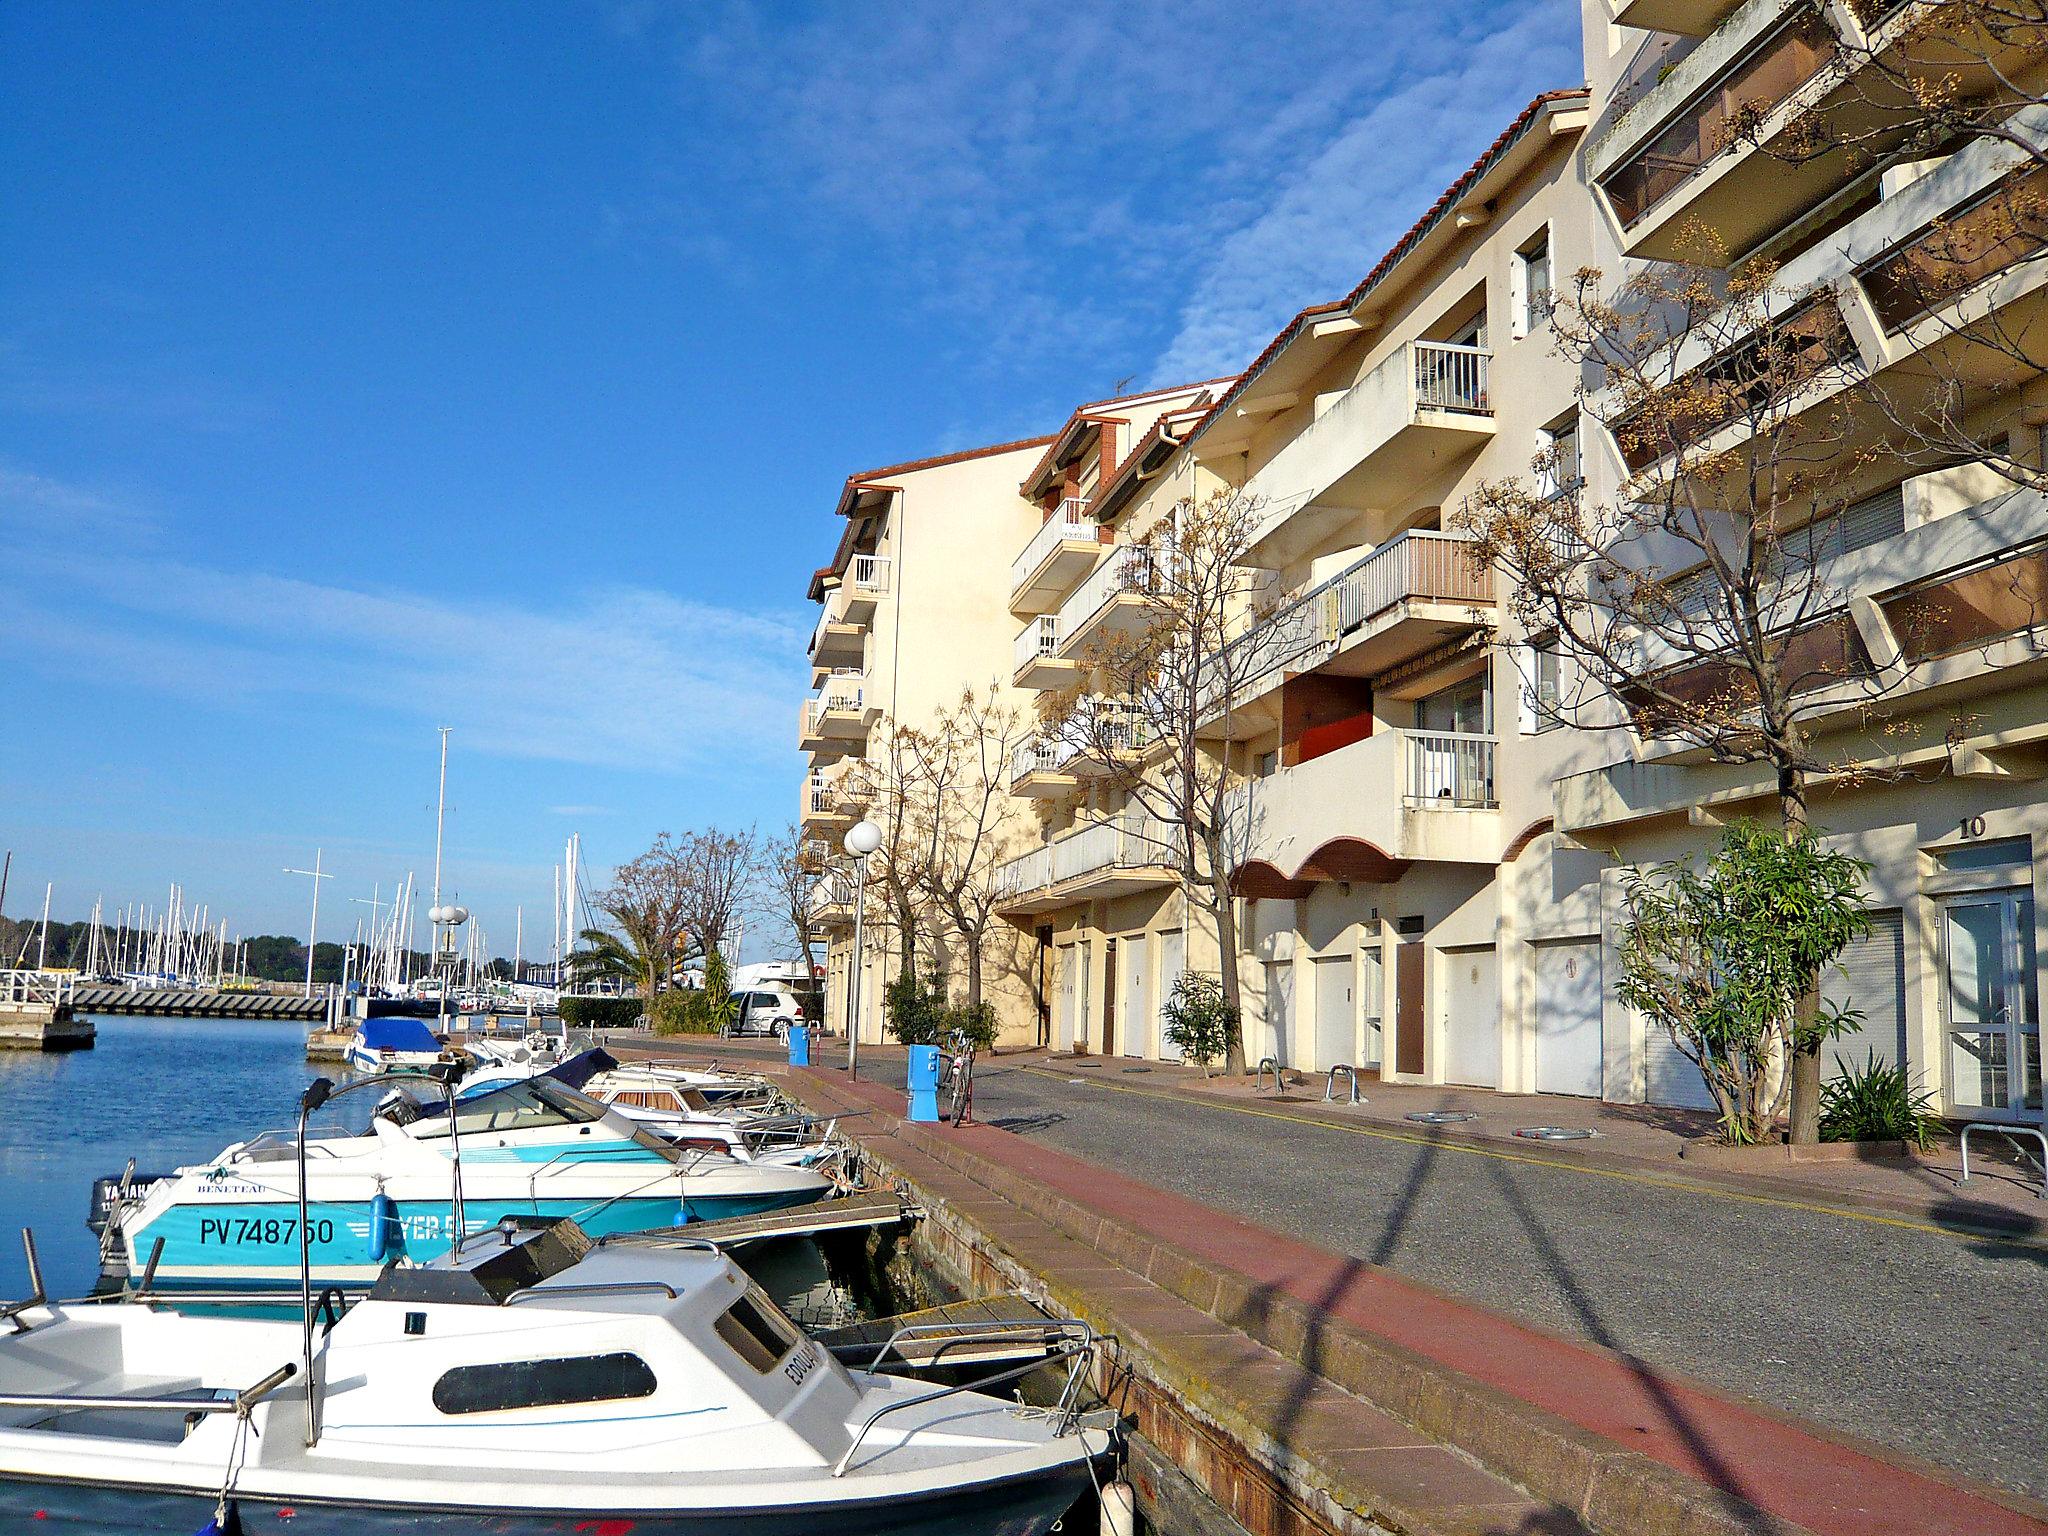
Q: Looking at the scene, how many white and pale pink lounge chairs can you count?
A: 0